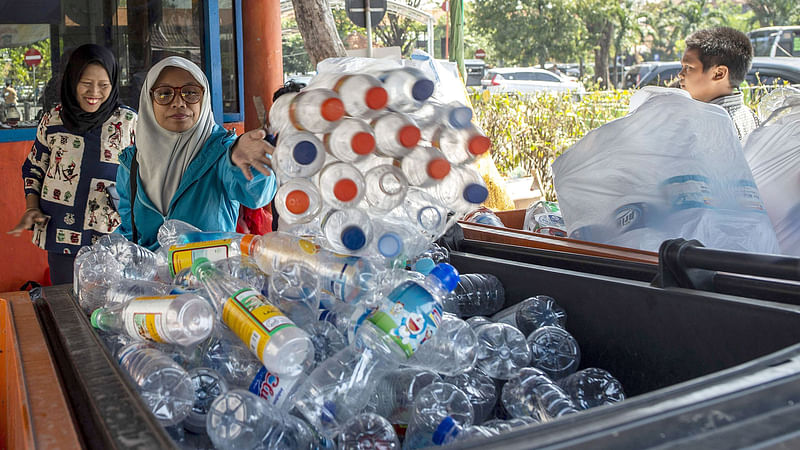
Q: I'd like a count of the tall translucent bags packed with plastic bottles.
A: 2